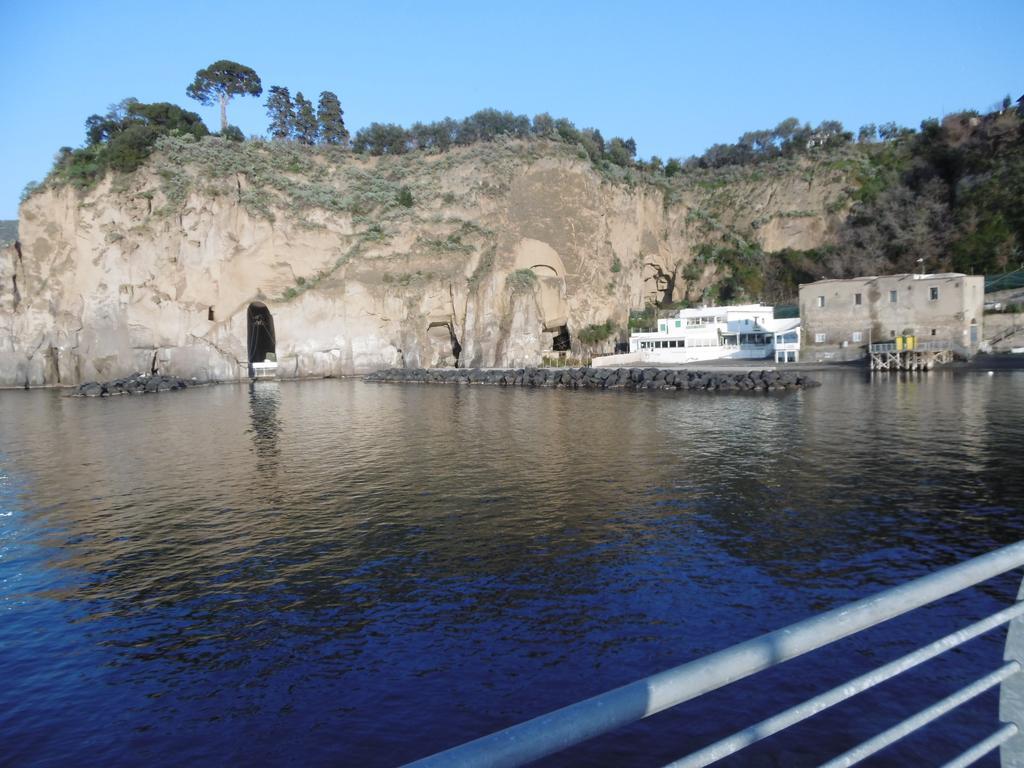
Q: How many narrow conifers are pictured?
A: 3